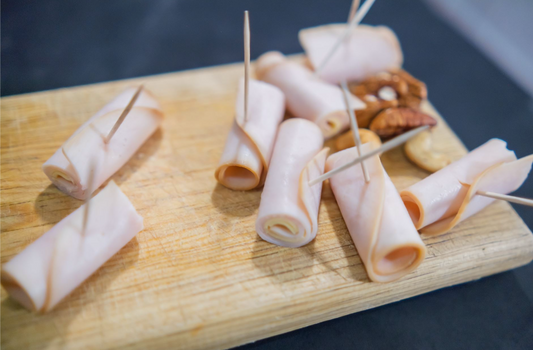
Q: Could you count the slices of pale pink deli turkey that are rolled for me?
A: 8